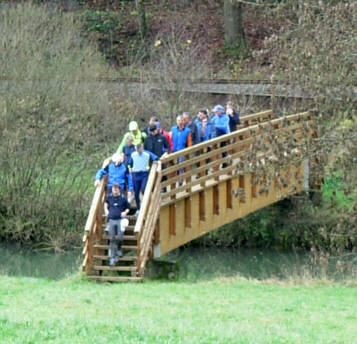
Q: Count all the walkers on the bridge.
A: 13